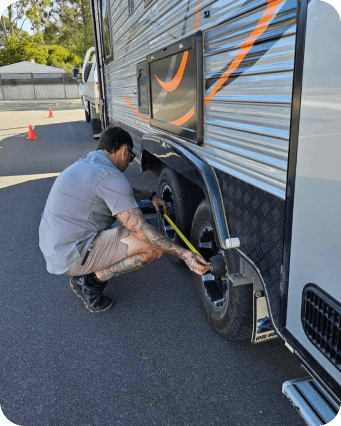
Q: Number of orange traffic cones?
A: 2